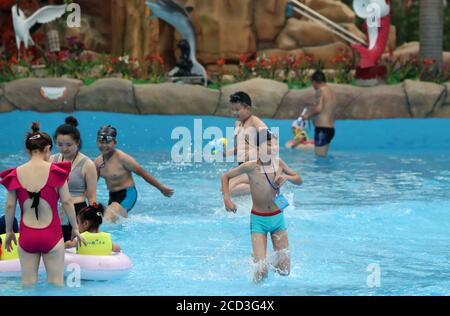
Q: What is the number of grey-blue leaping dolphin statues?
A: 1